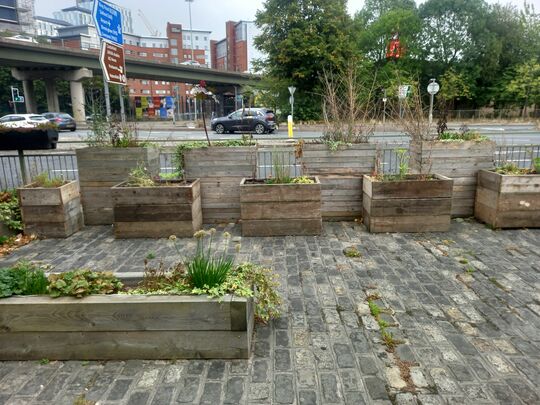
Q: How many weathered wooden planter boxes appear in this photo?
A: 10